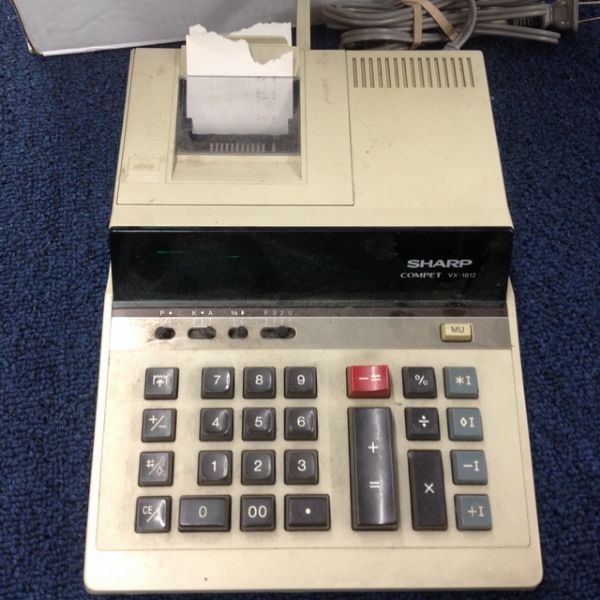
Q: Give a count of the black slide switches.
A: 4